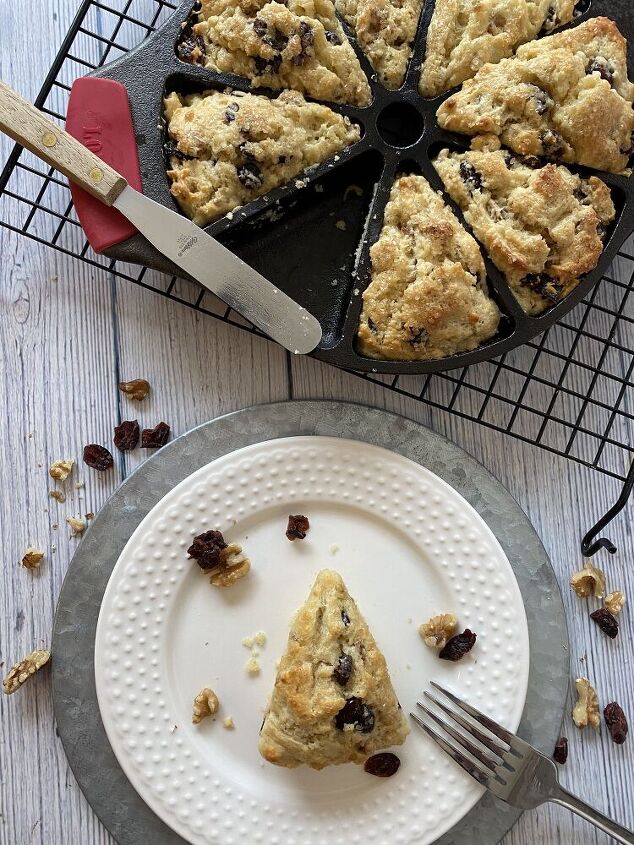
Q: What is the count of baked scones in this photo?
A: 8